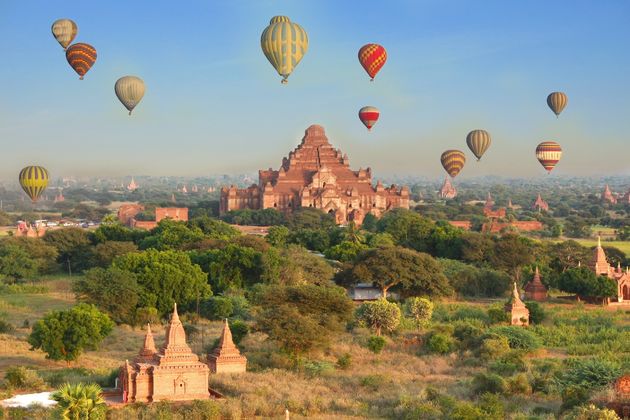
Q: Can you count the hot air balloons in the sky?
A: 11